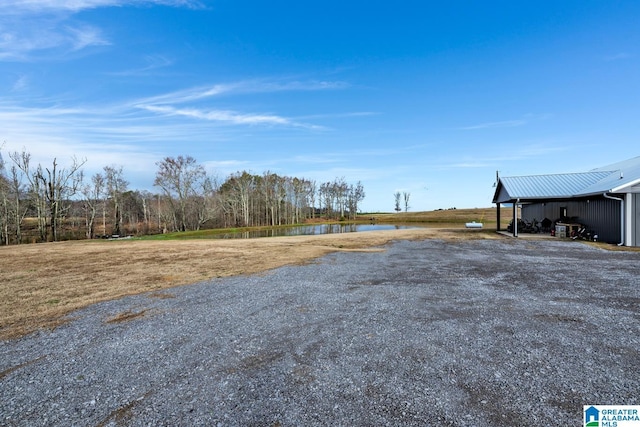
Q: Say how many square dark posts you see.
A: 2